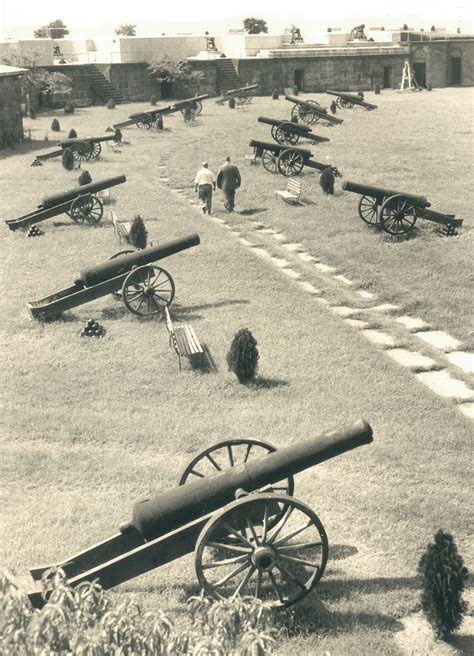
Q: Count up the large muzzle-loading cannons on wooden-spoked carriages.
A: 12